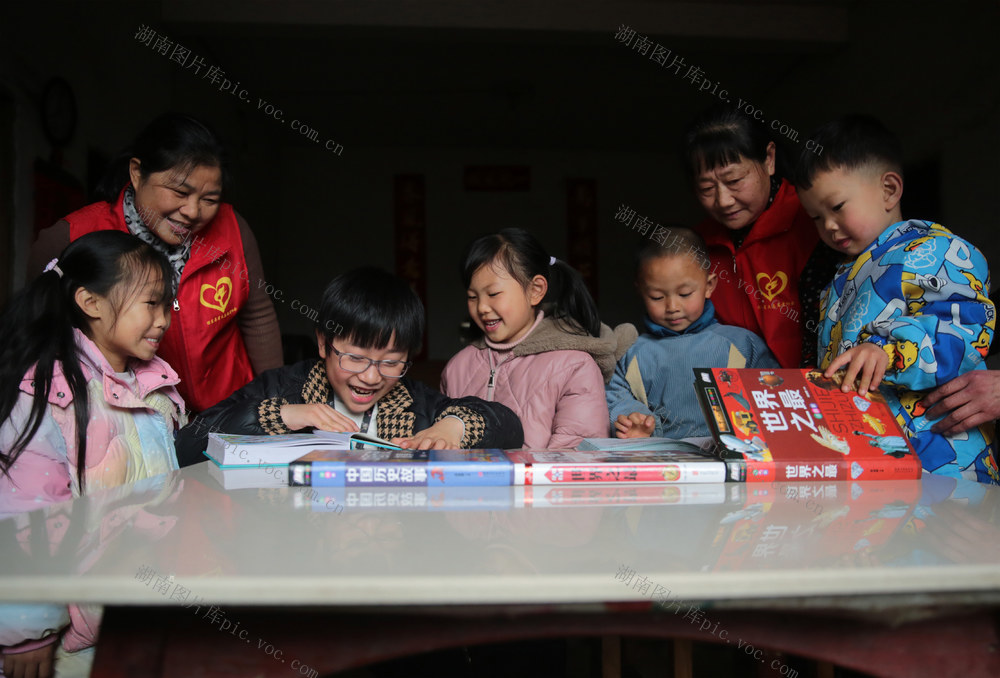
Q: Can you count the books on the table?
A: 5